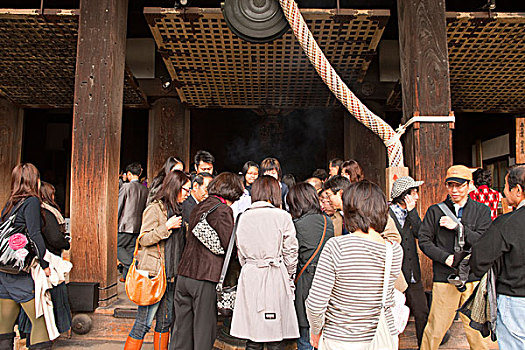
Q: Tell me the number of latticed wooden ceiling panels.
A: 3